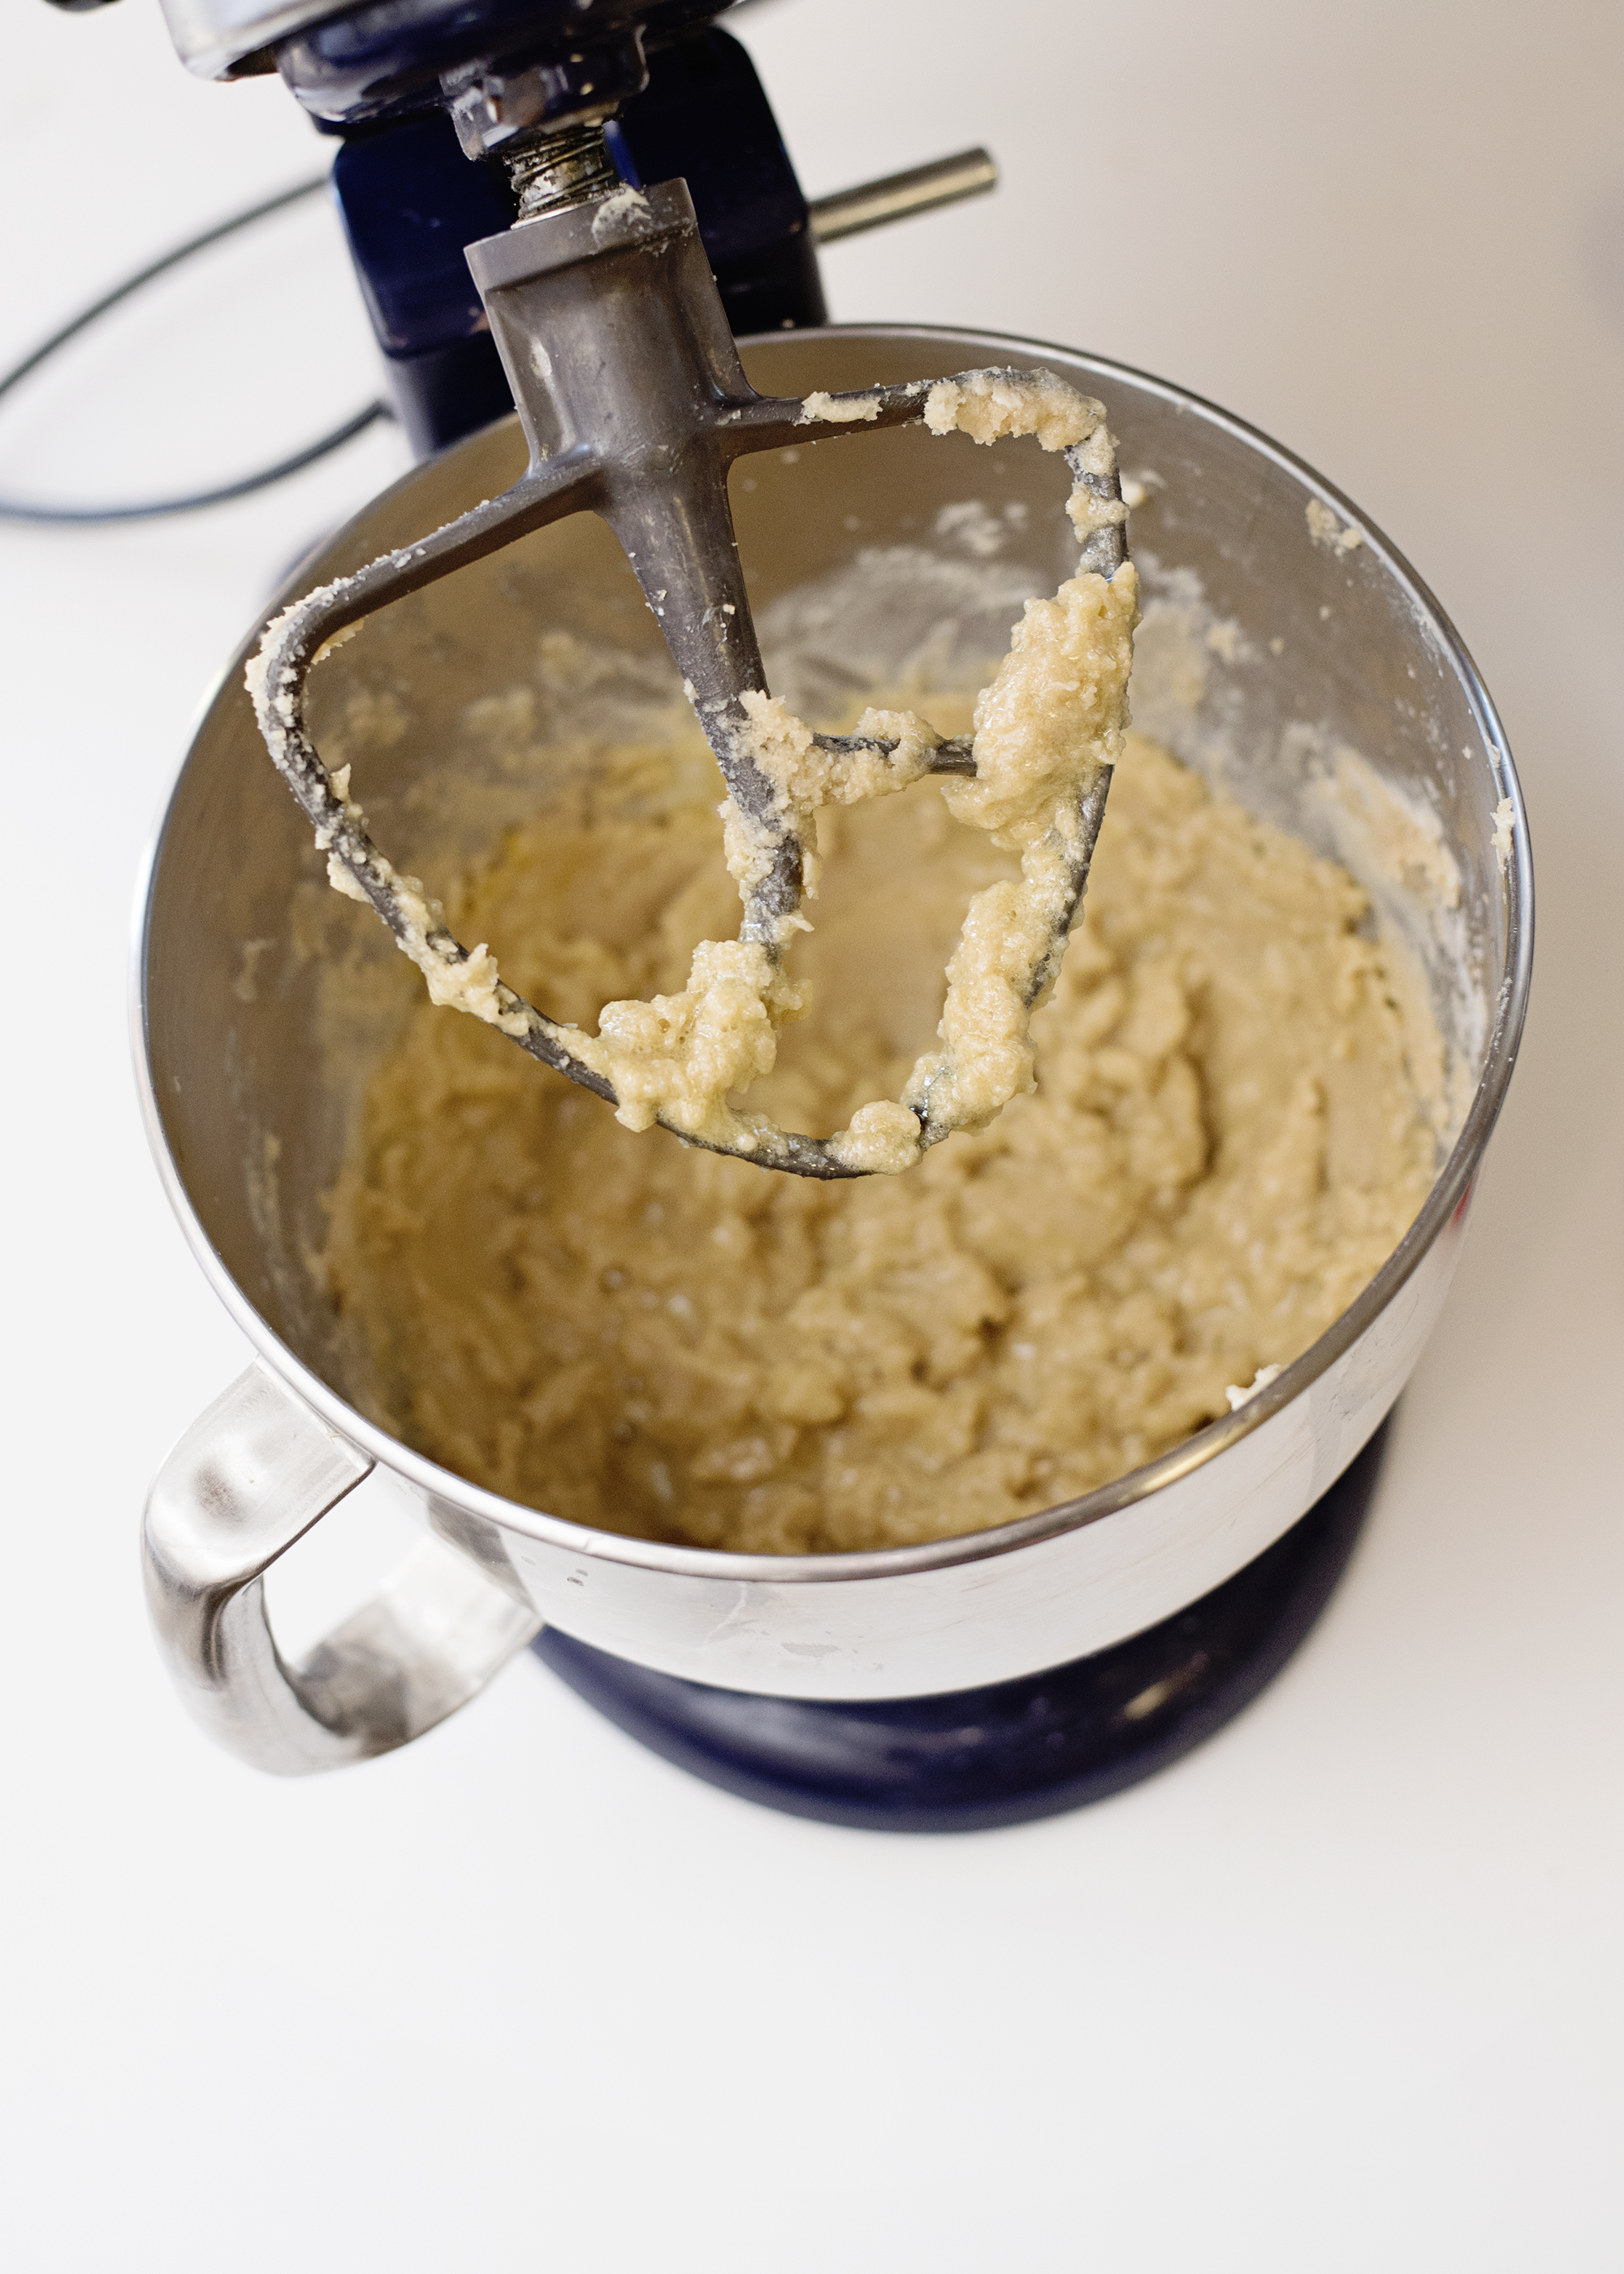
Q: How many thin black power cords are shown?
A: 1